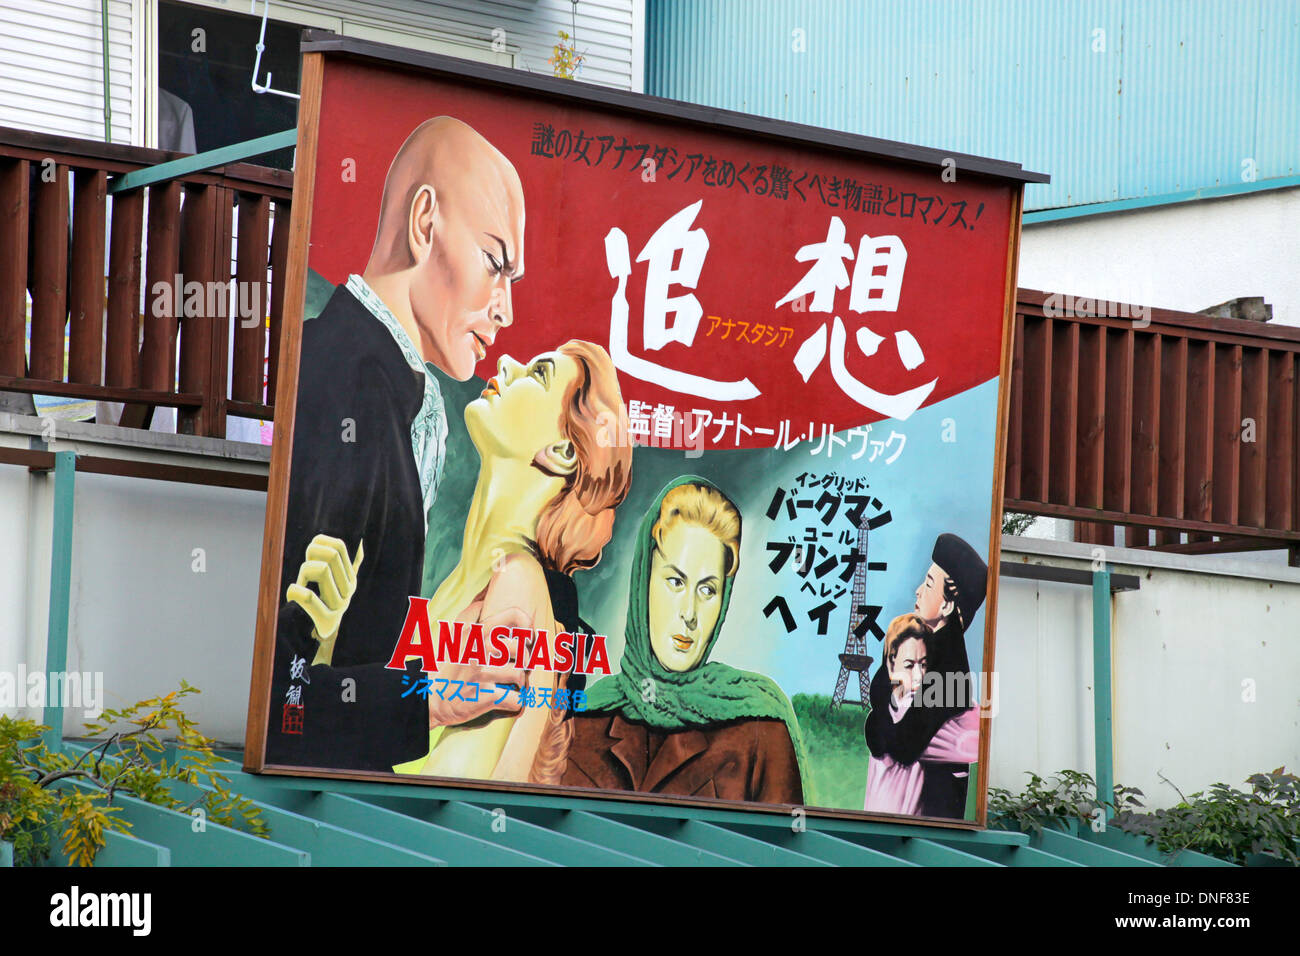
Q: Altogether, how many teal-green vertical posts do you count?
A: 2